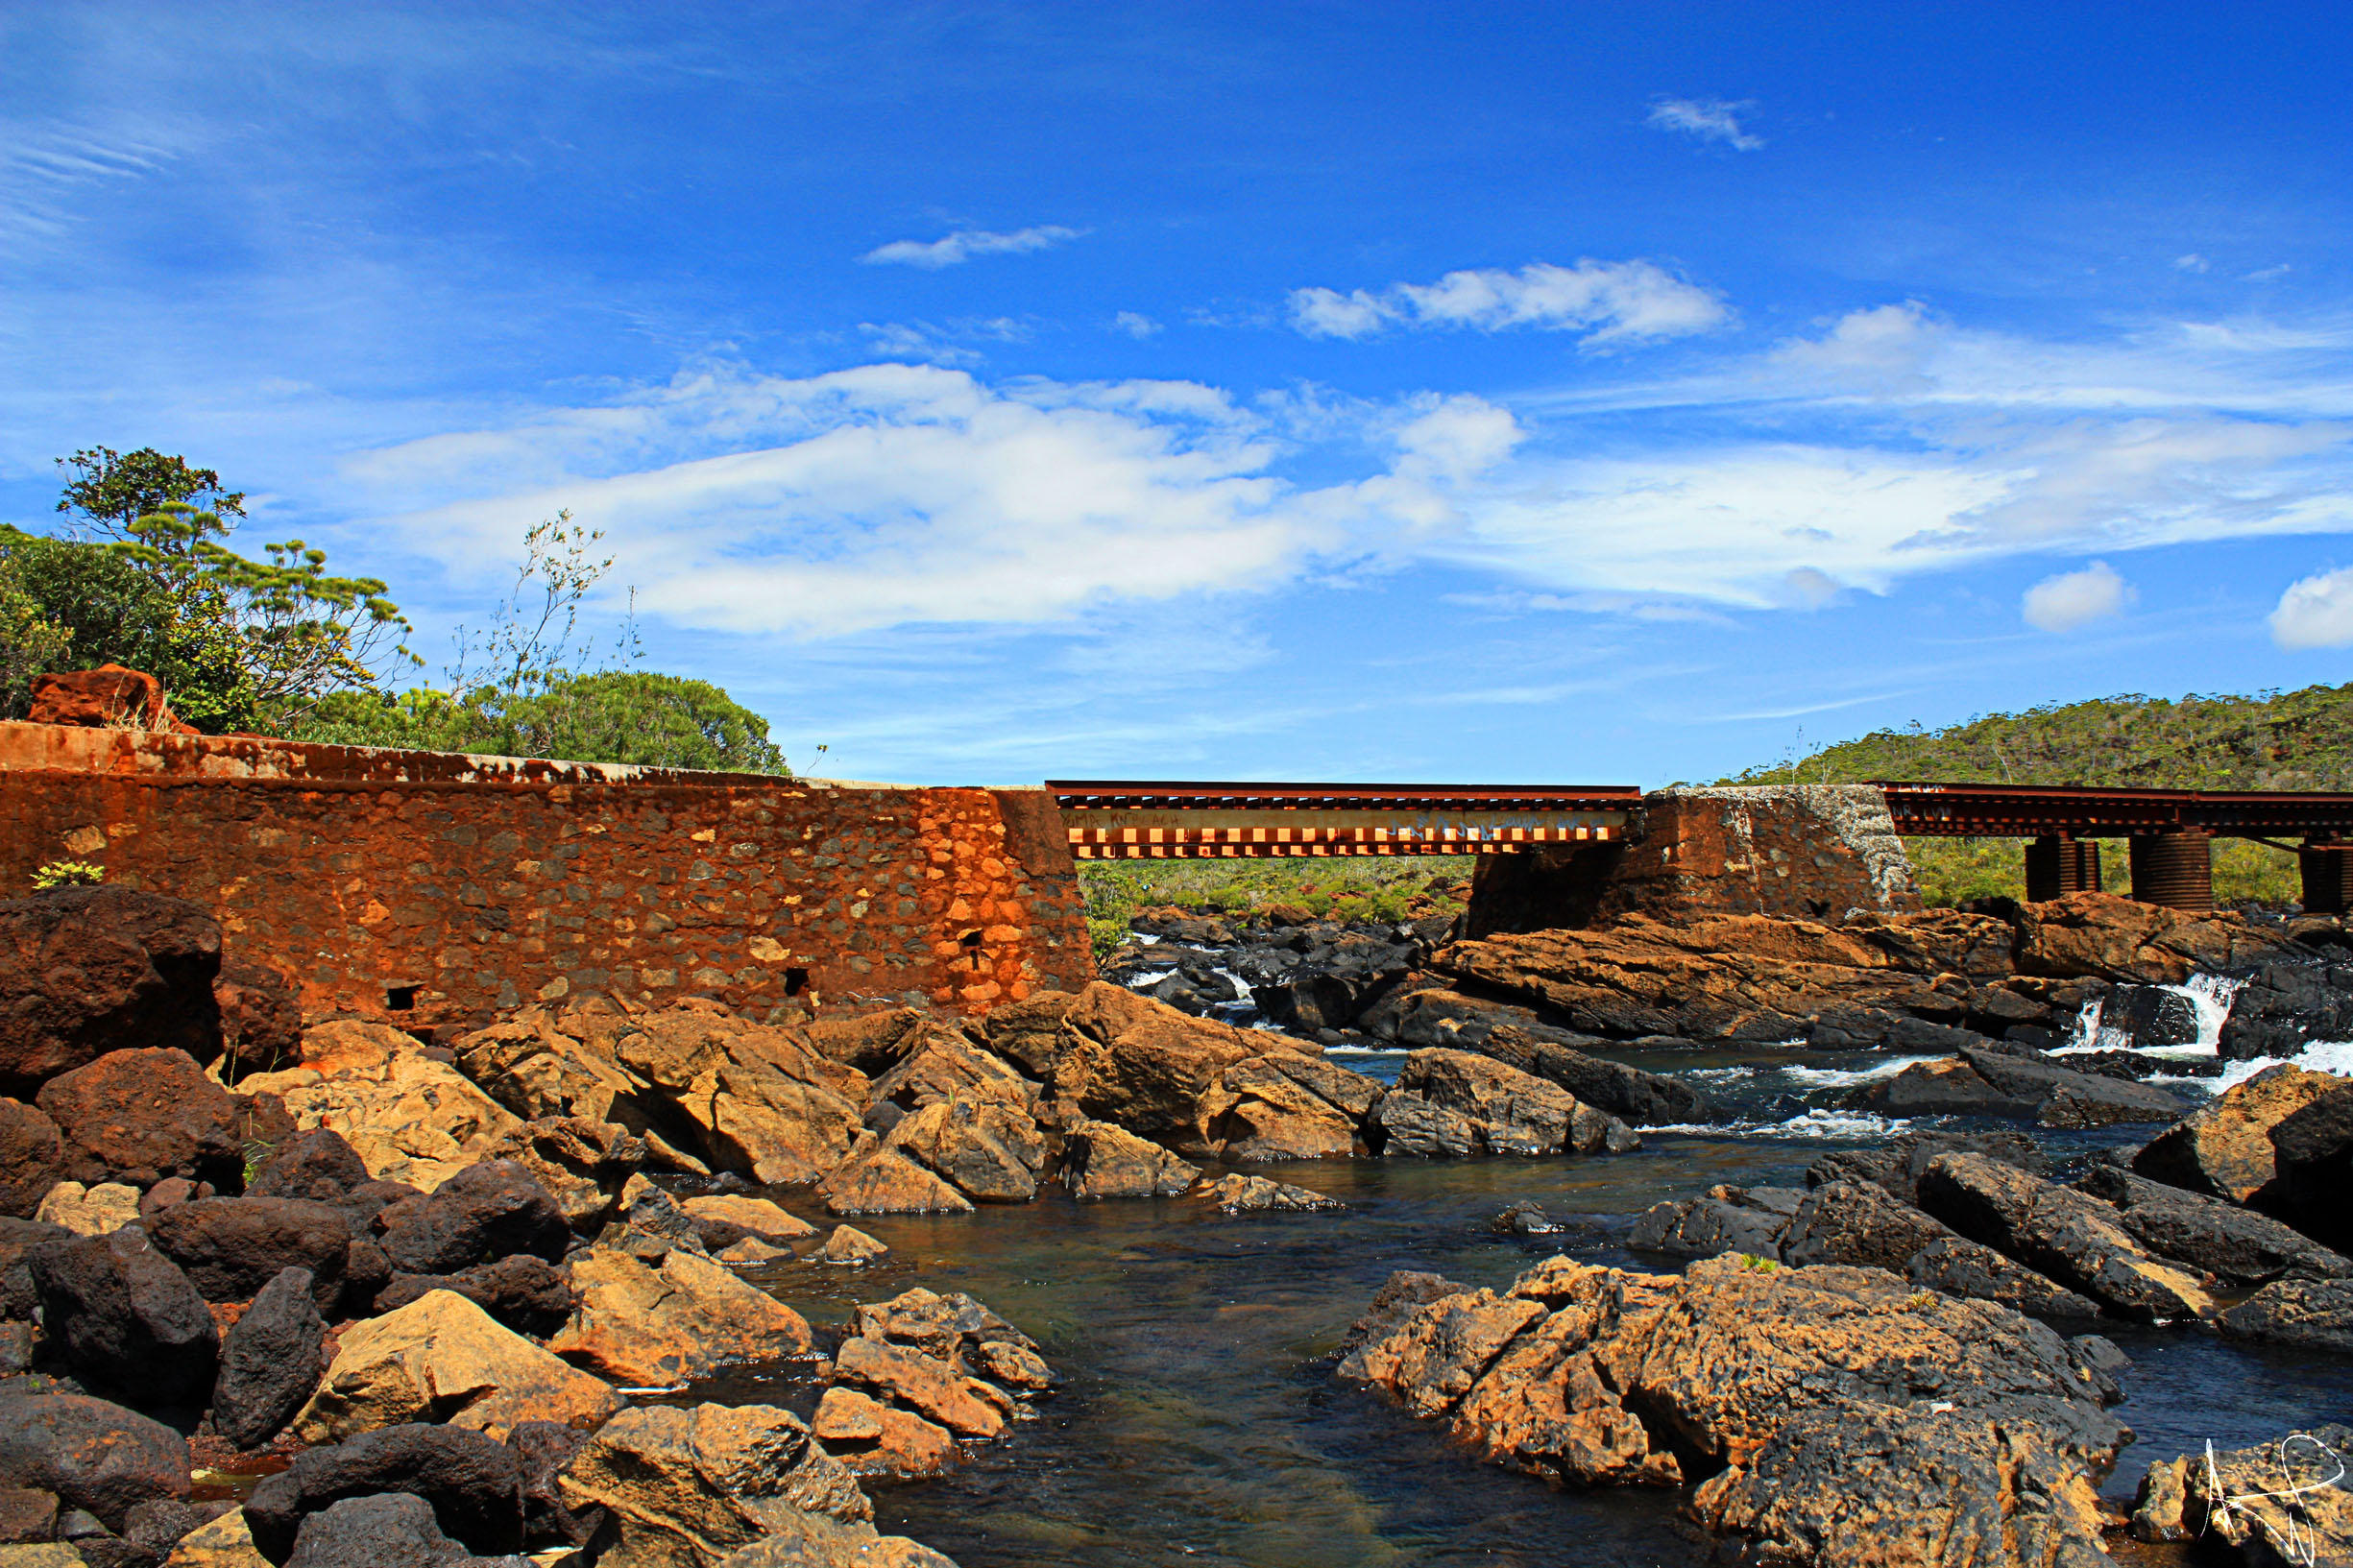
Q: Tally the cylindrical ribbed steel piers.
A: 3